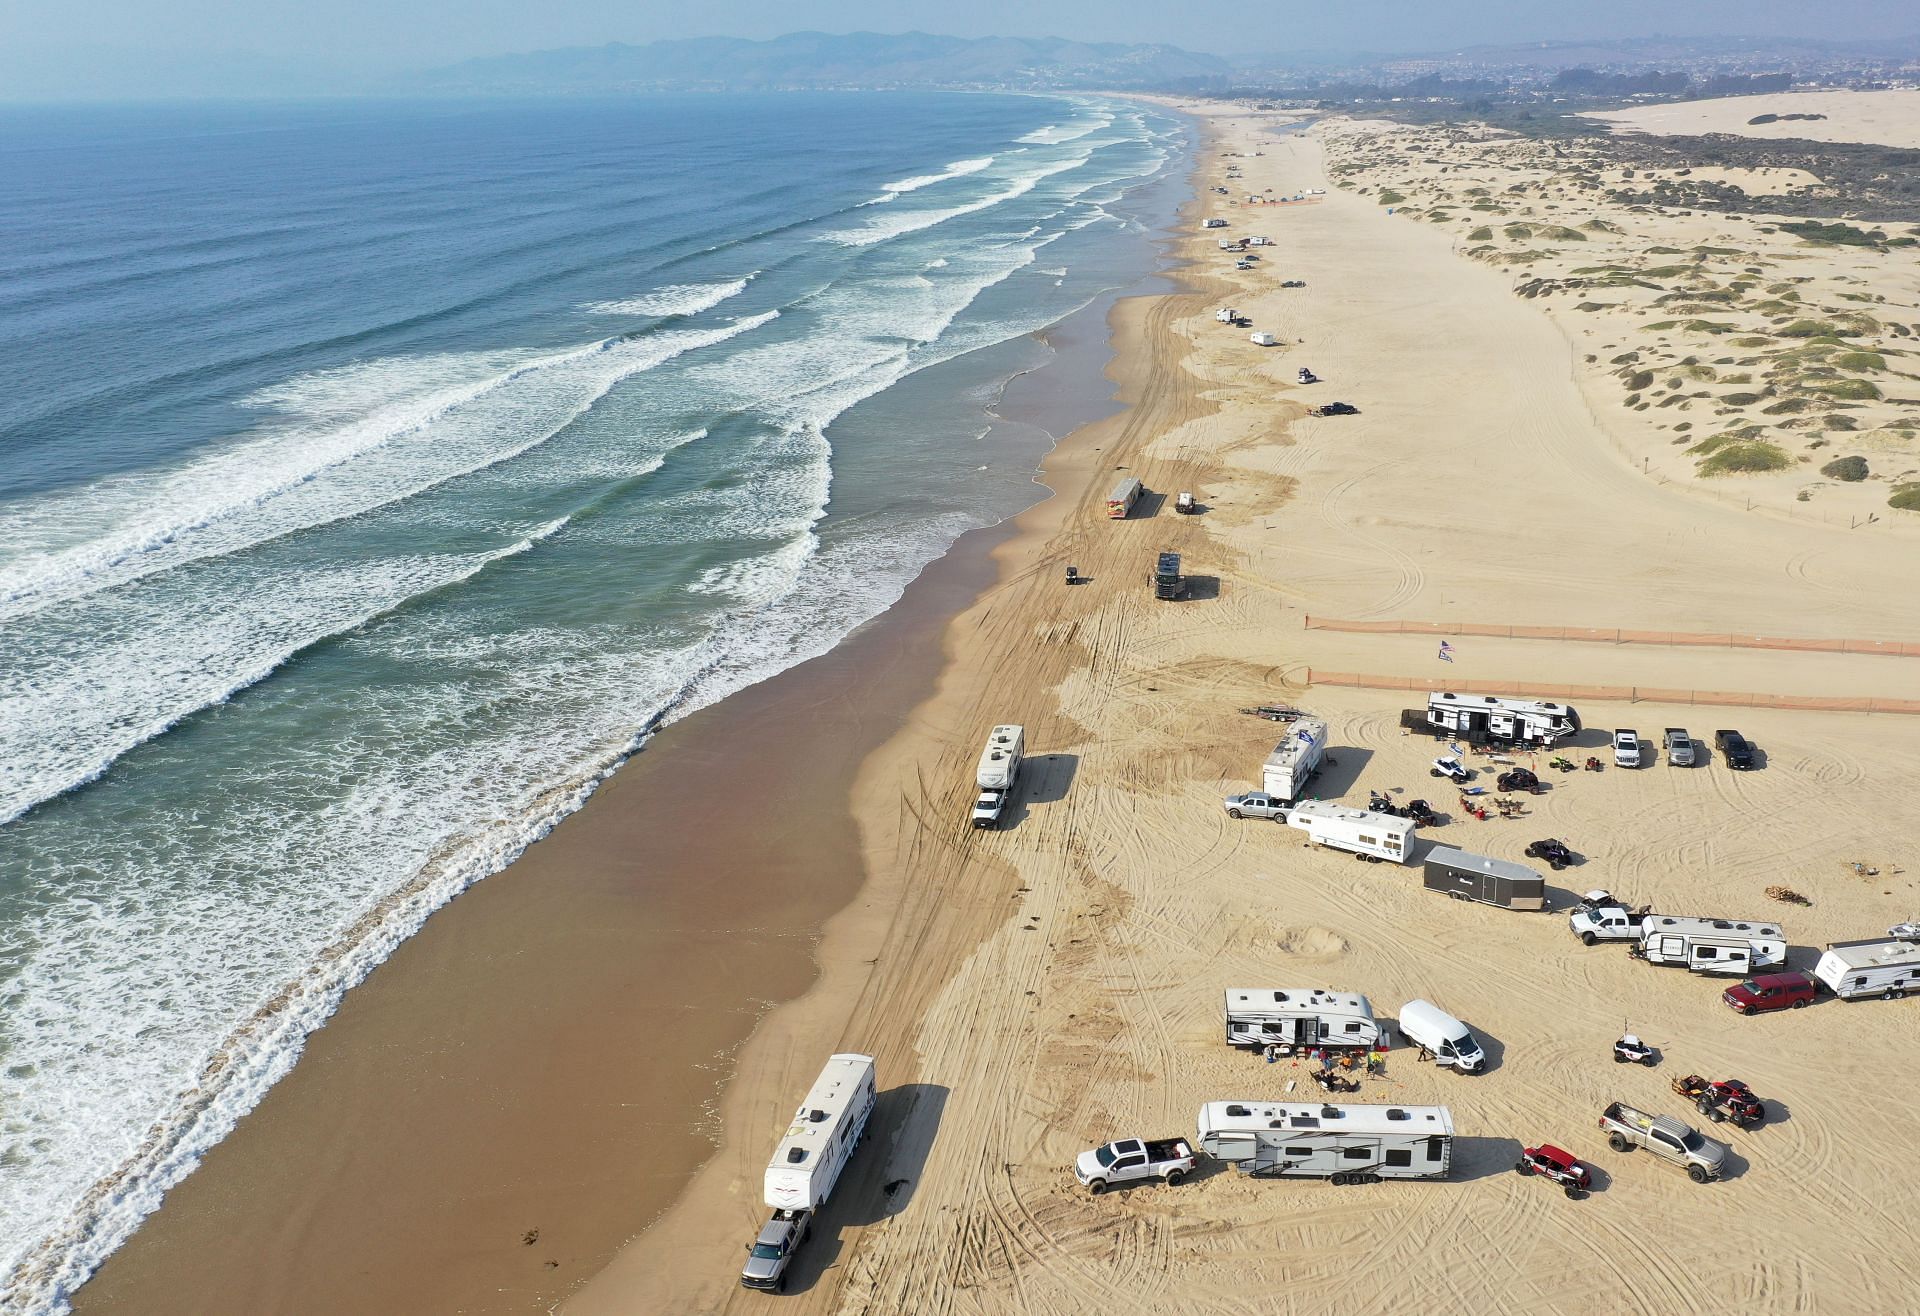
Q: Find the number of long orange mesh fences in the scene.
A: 2